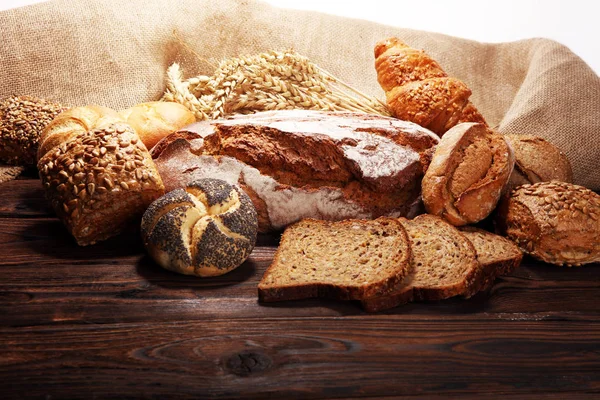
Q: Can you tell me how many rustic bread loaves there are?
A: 1